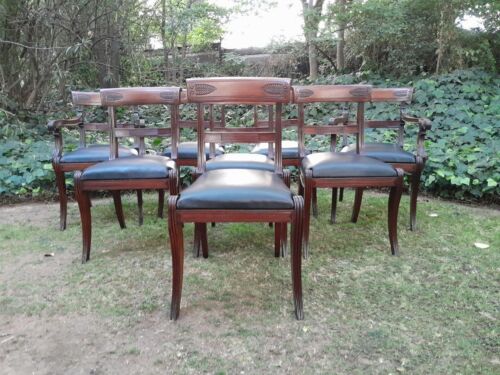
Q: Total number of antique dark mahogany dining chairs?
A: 8